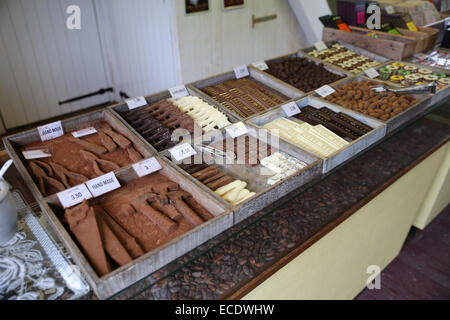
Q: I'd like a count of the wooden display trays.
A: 10